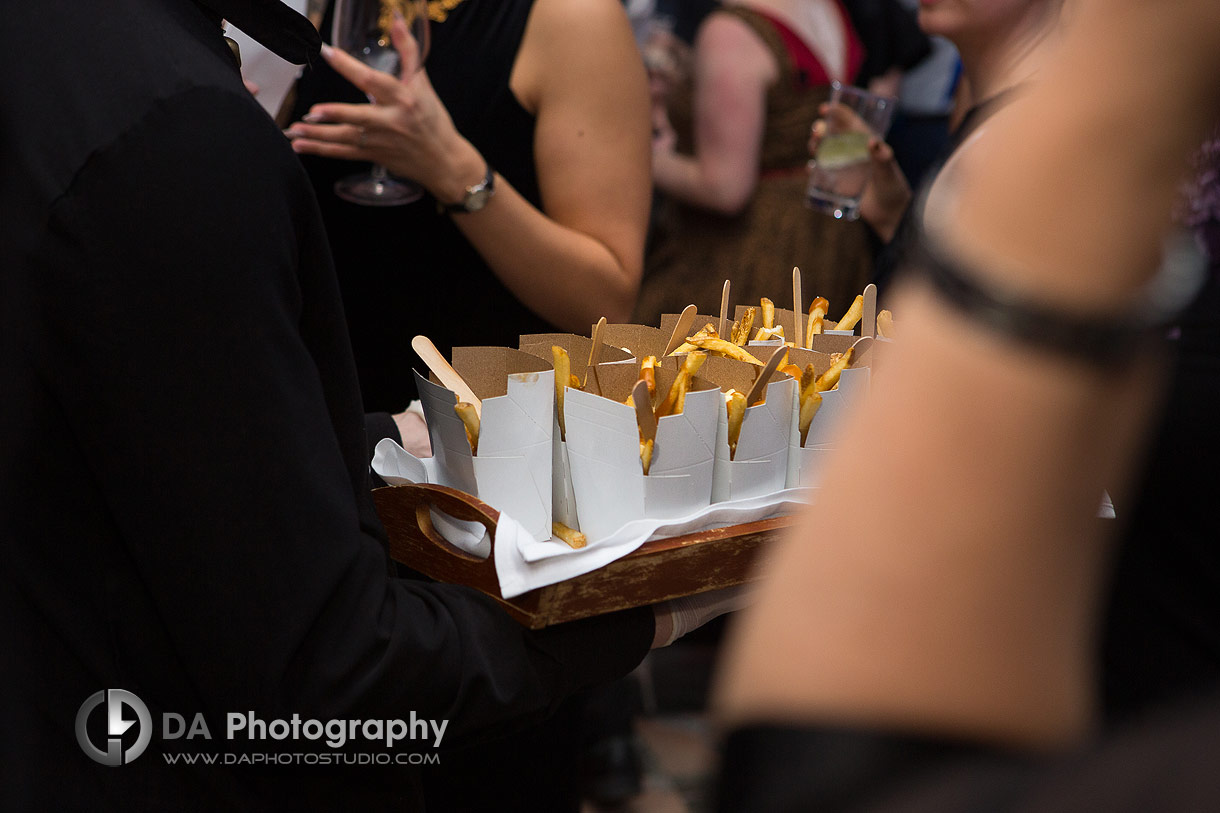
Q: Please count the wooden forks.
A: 9